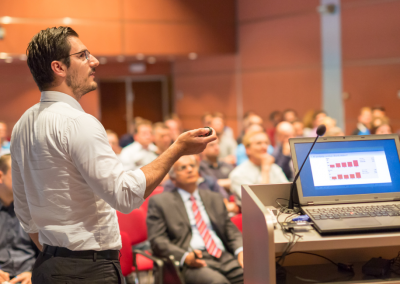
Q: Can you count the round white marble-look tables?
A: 0